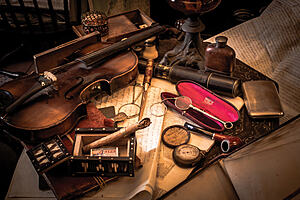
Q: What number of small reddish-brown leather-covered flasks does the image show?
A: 1